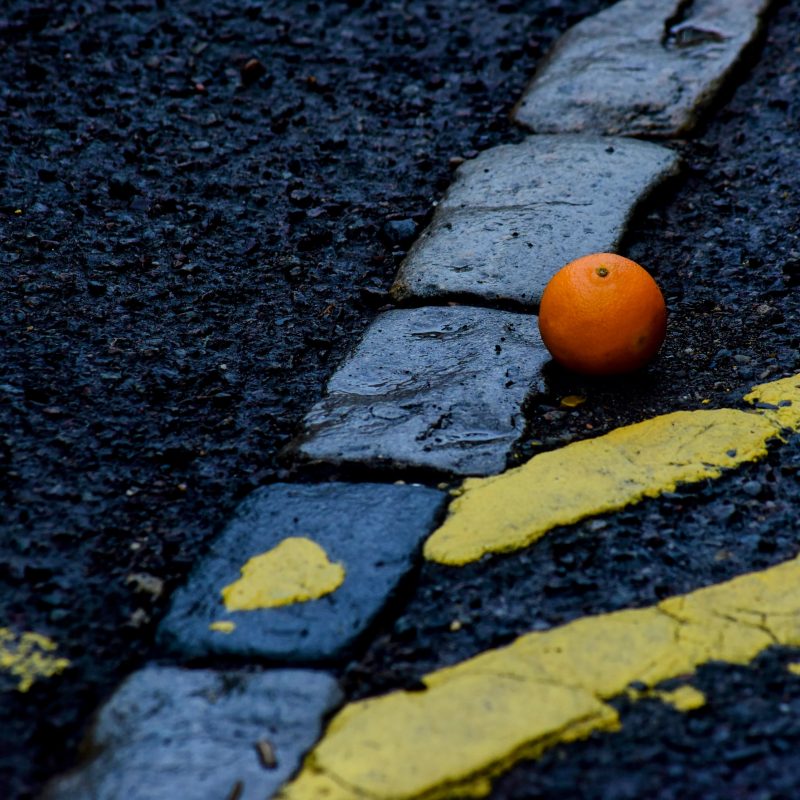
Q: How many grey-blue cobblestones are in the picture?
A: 5